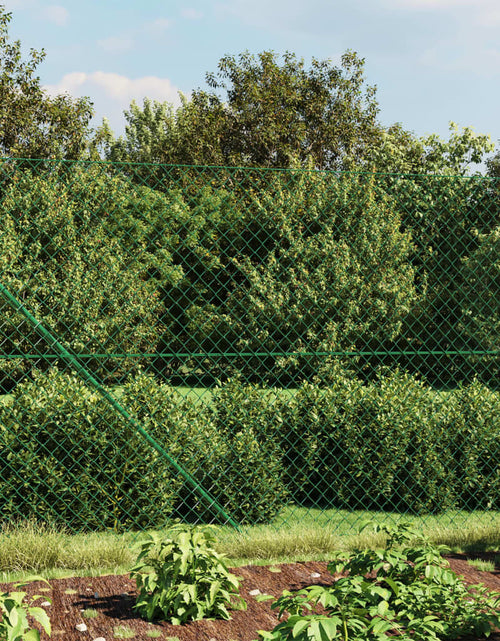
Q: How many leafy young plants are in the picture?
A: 3